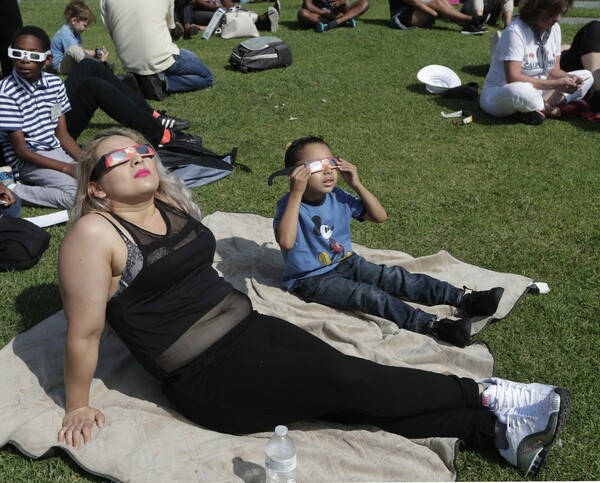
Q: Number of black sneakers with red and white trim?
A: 2